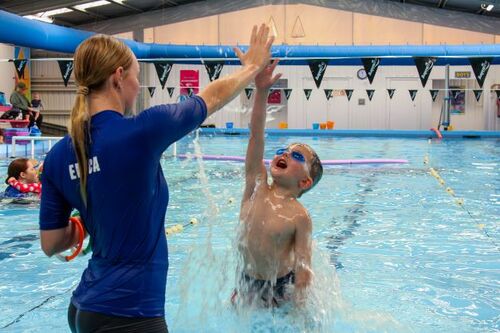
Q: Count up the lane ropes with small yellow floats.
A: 2